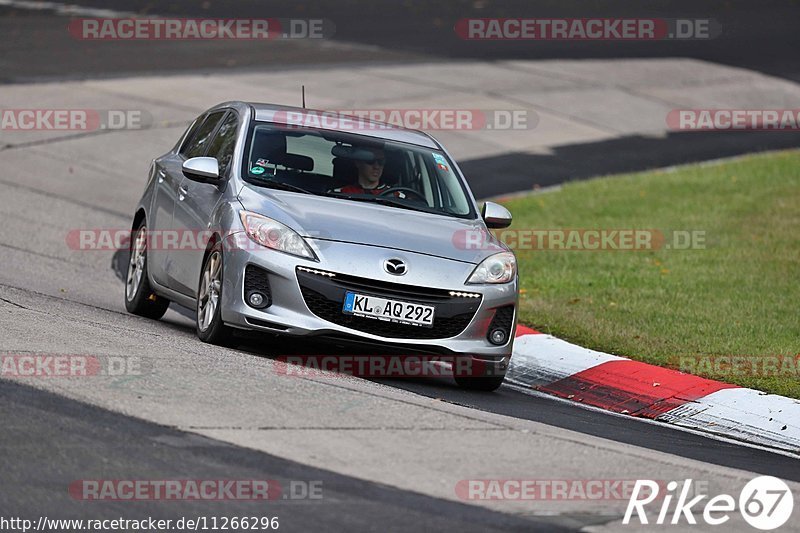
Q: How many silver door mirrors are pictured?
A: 2